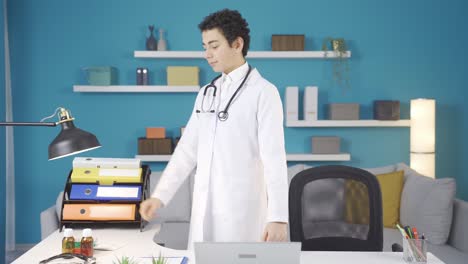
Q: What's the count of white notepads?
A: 1